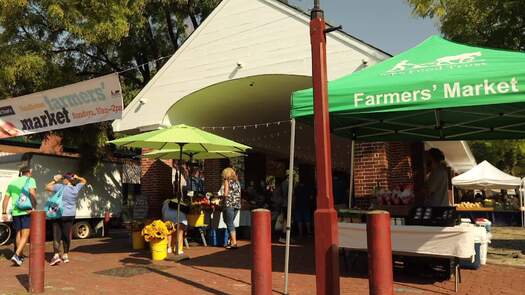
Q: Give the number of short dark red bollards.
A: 3